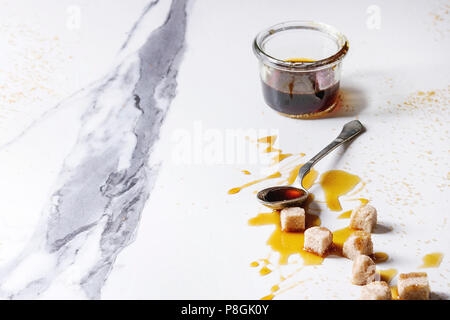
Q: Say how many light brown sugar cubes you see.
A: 7